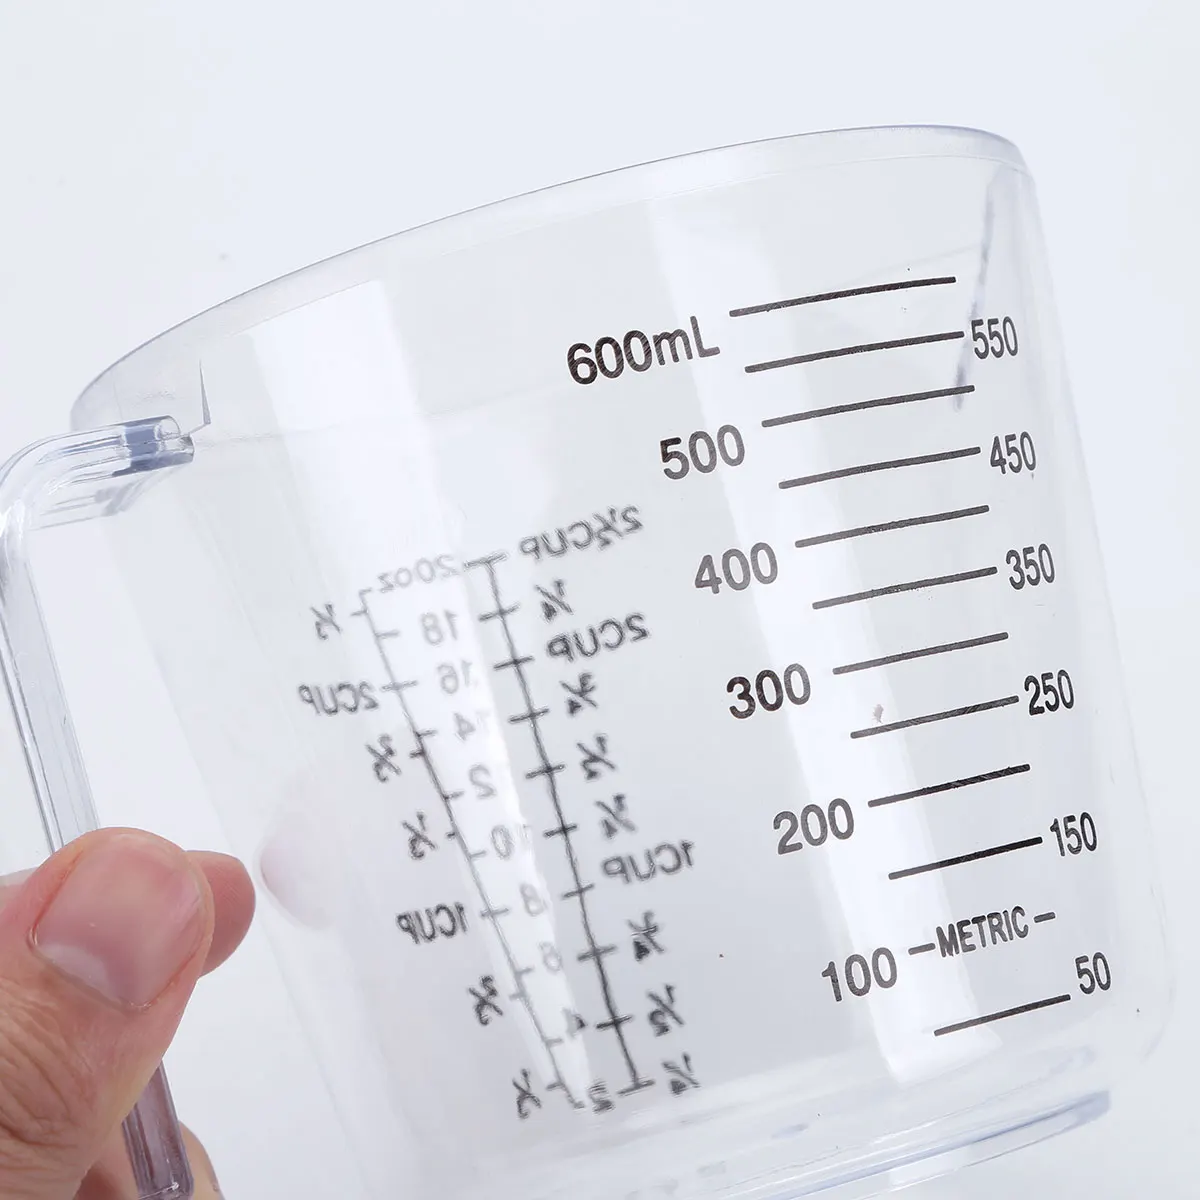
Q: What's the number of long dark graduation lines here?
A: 11